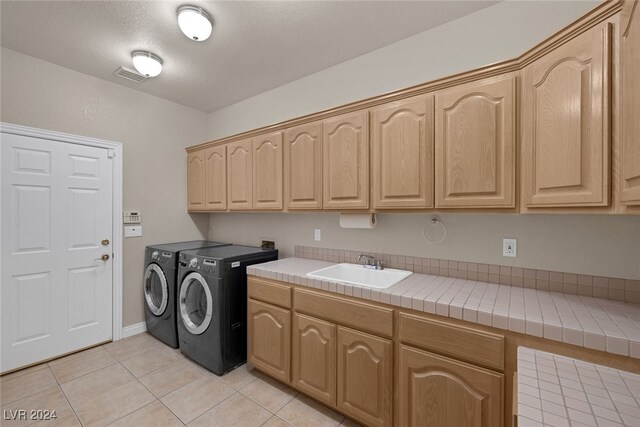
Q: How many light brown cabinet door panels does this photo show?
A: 14